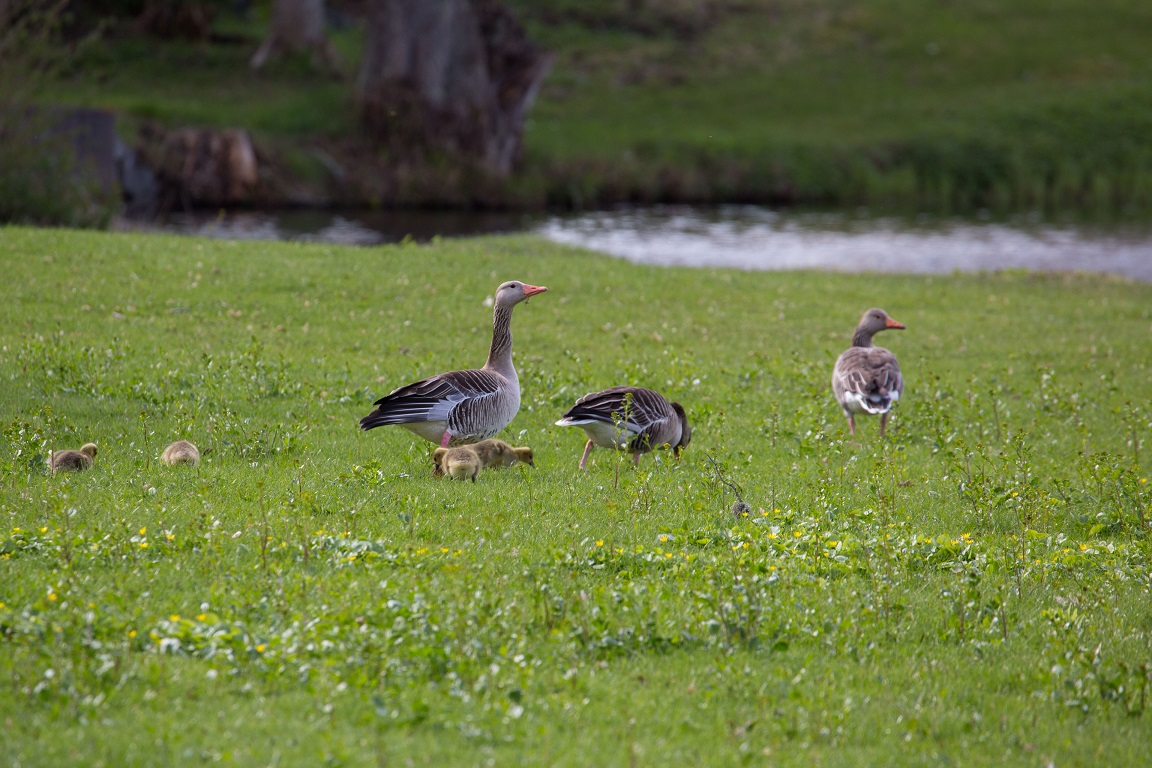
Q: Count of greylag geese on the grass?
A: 7